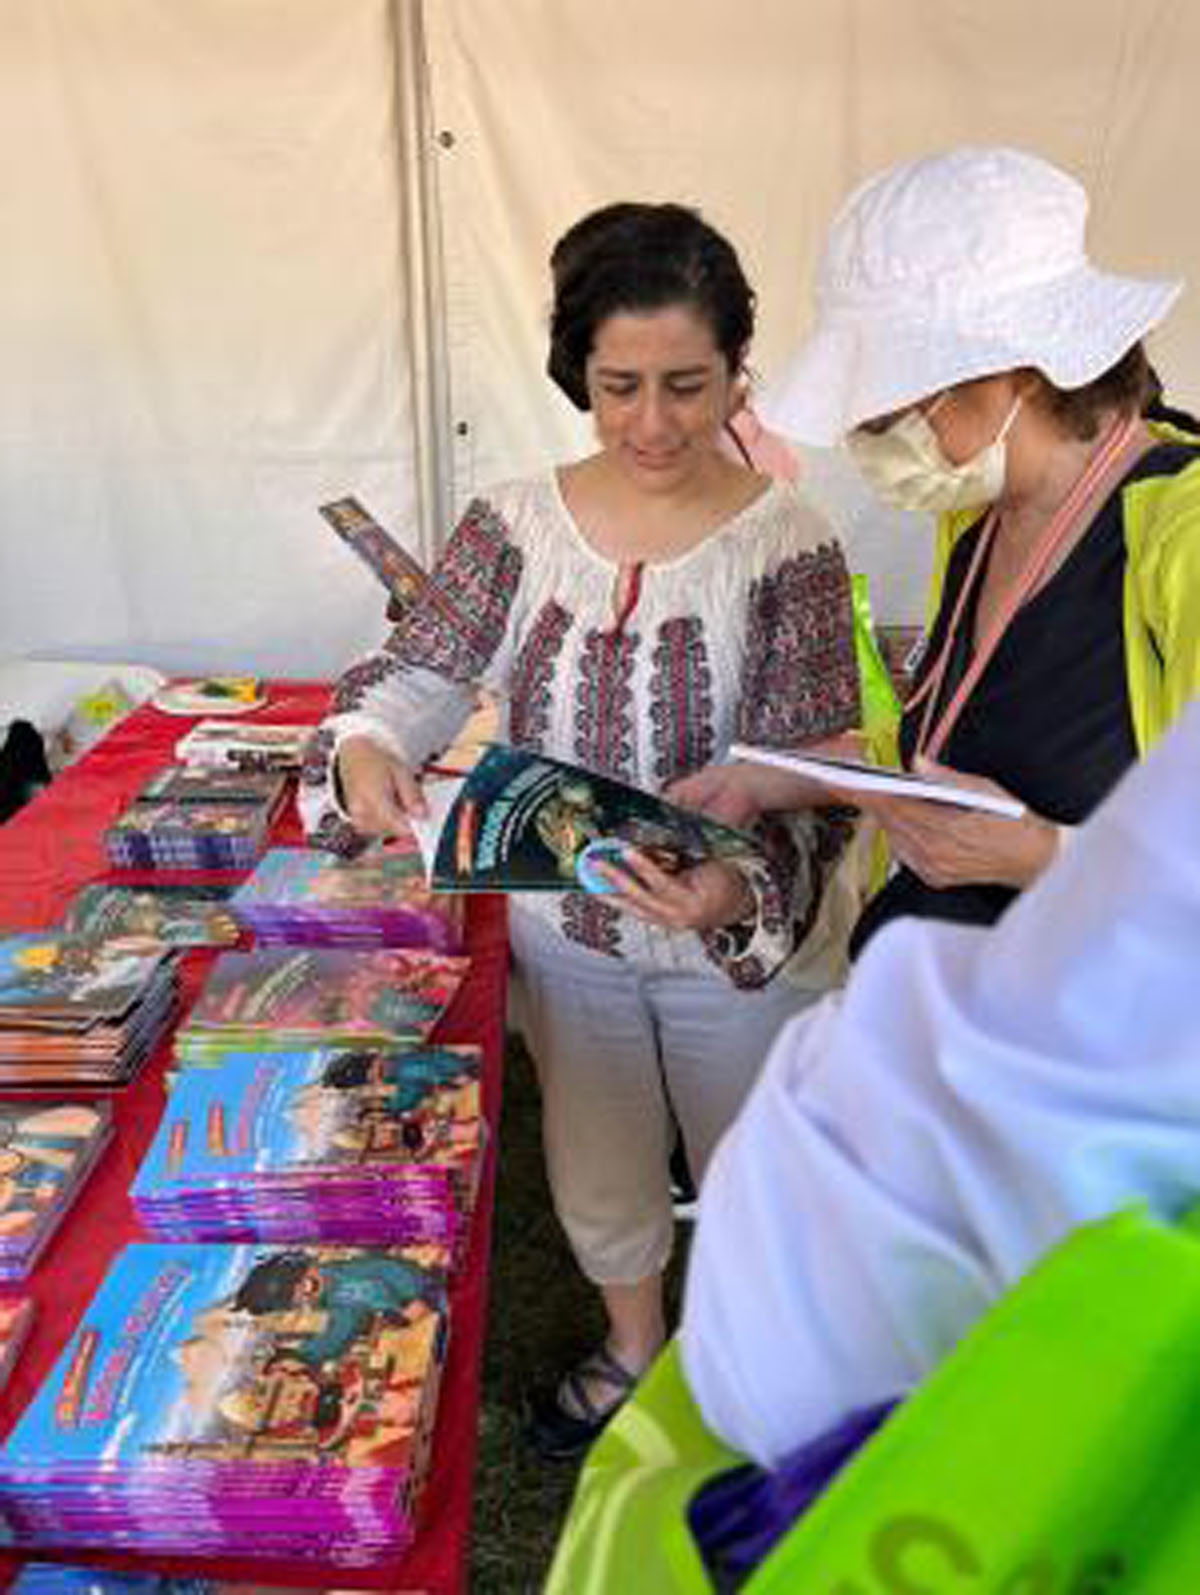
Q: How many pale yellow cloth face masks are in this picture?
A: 1